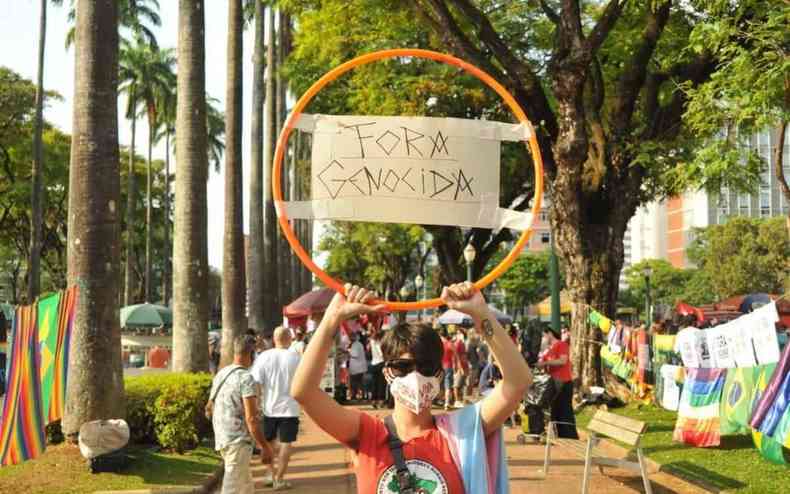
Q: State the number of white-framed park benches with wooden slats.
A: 1